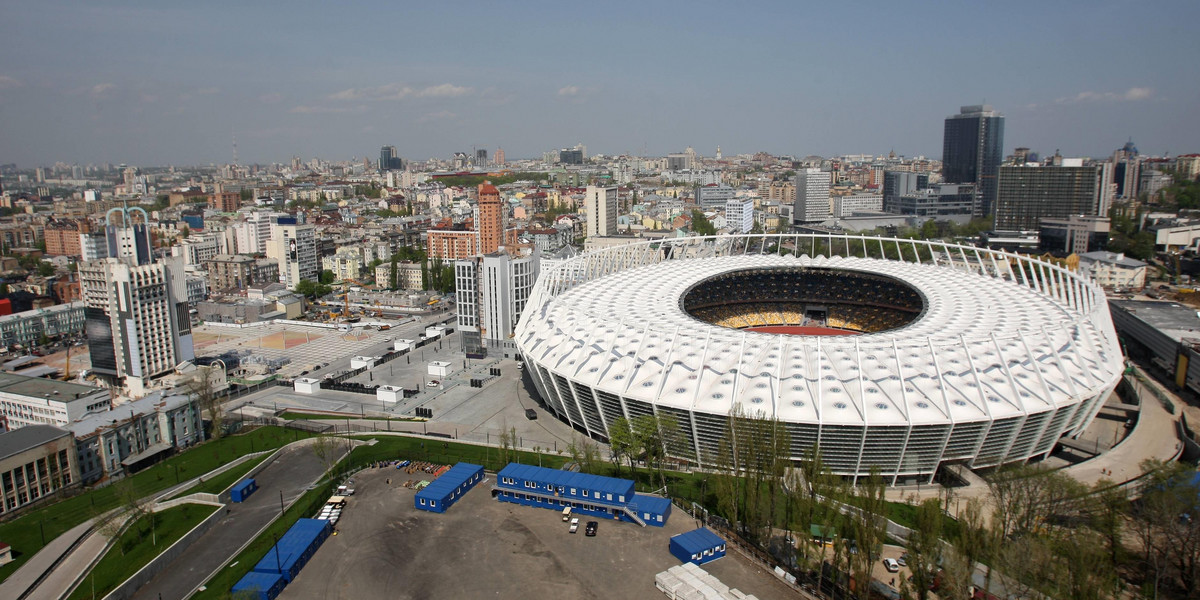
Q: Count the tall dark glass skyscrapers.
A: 1